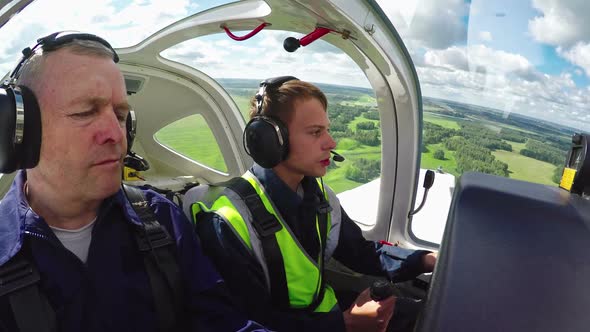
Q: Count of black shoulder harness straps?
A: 4